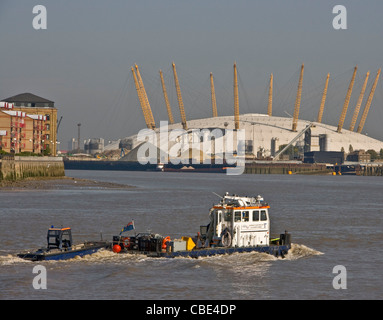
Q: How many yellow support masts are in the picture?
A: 12